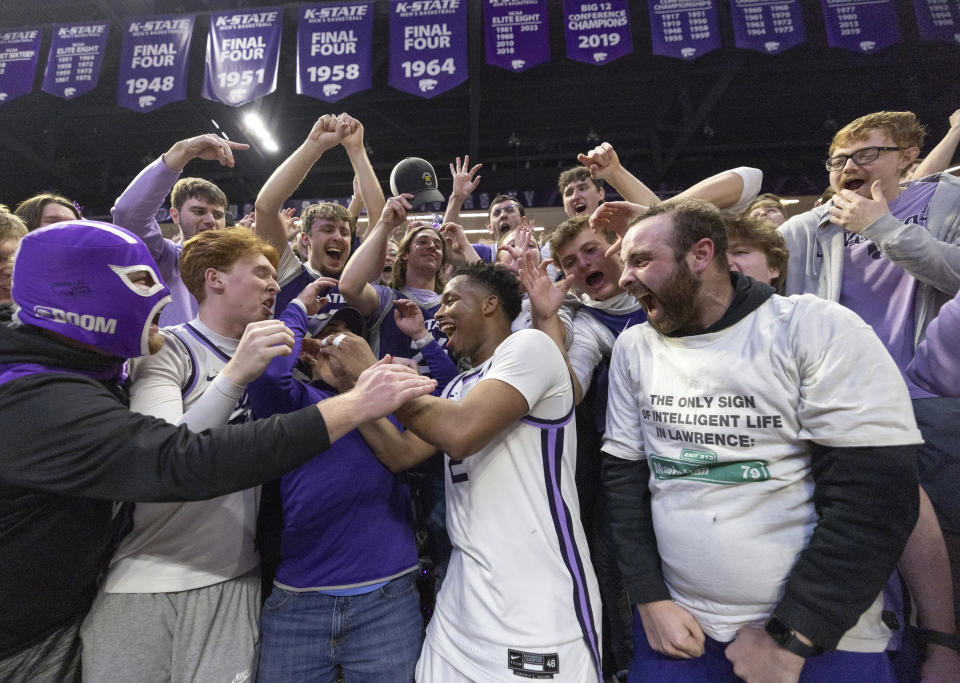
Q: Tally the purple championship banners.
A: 12